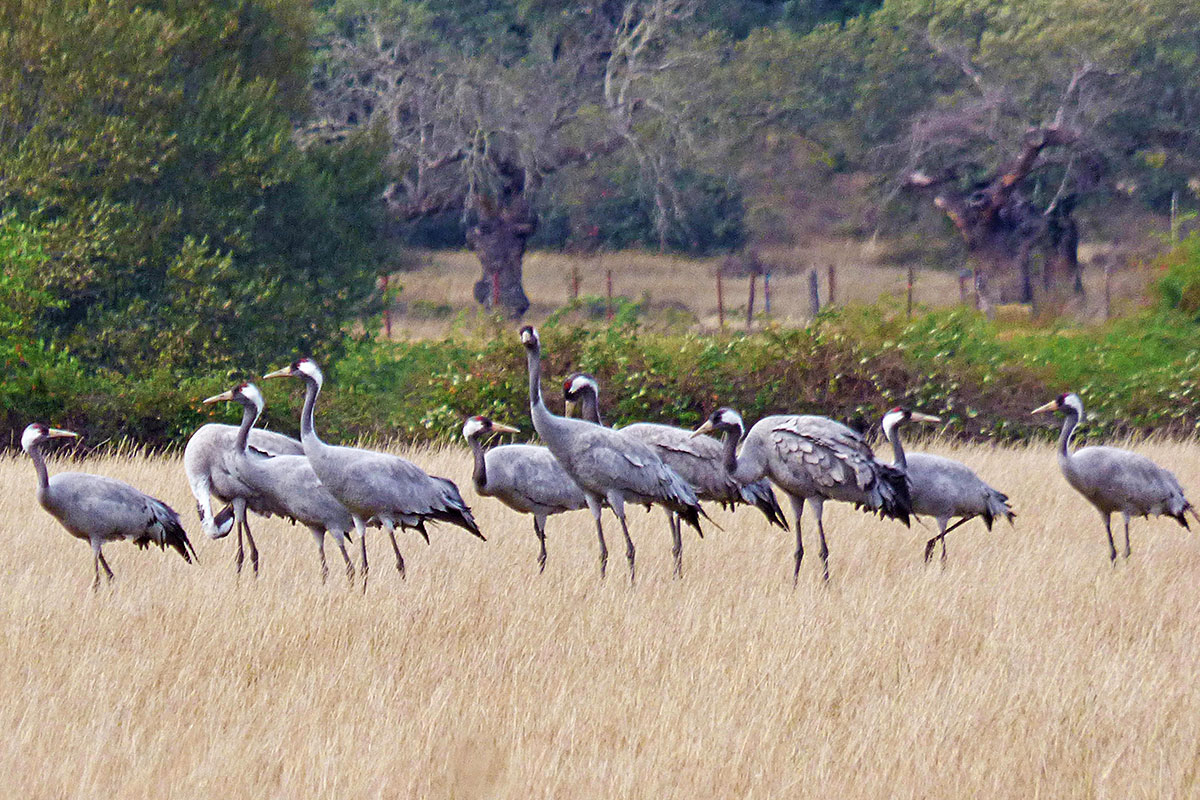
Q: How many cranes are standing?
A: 10